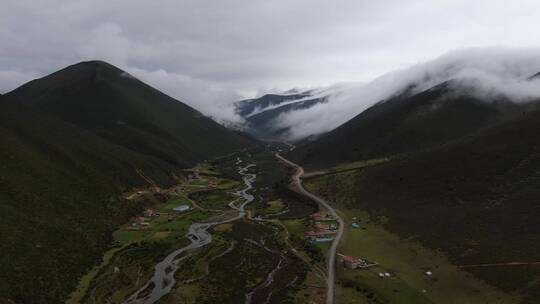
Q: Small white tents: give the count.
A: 3